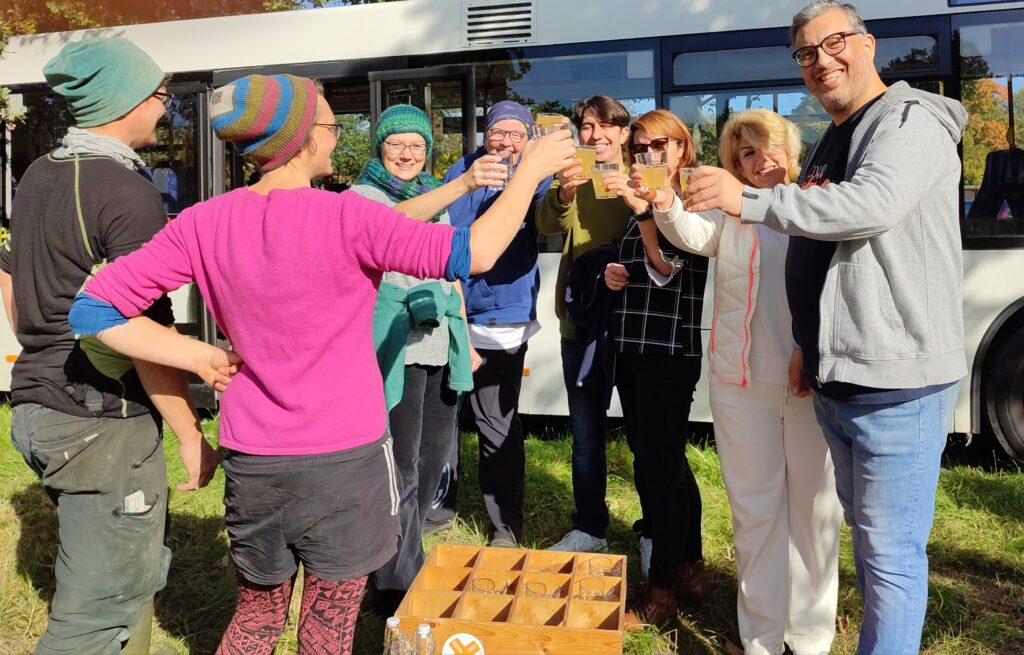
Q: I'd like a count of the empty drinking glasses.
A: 4